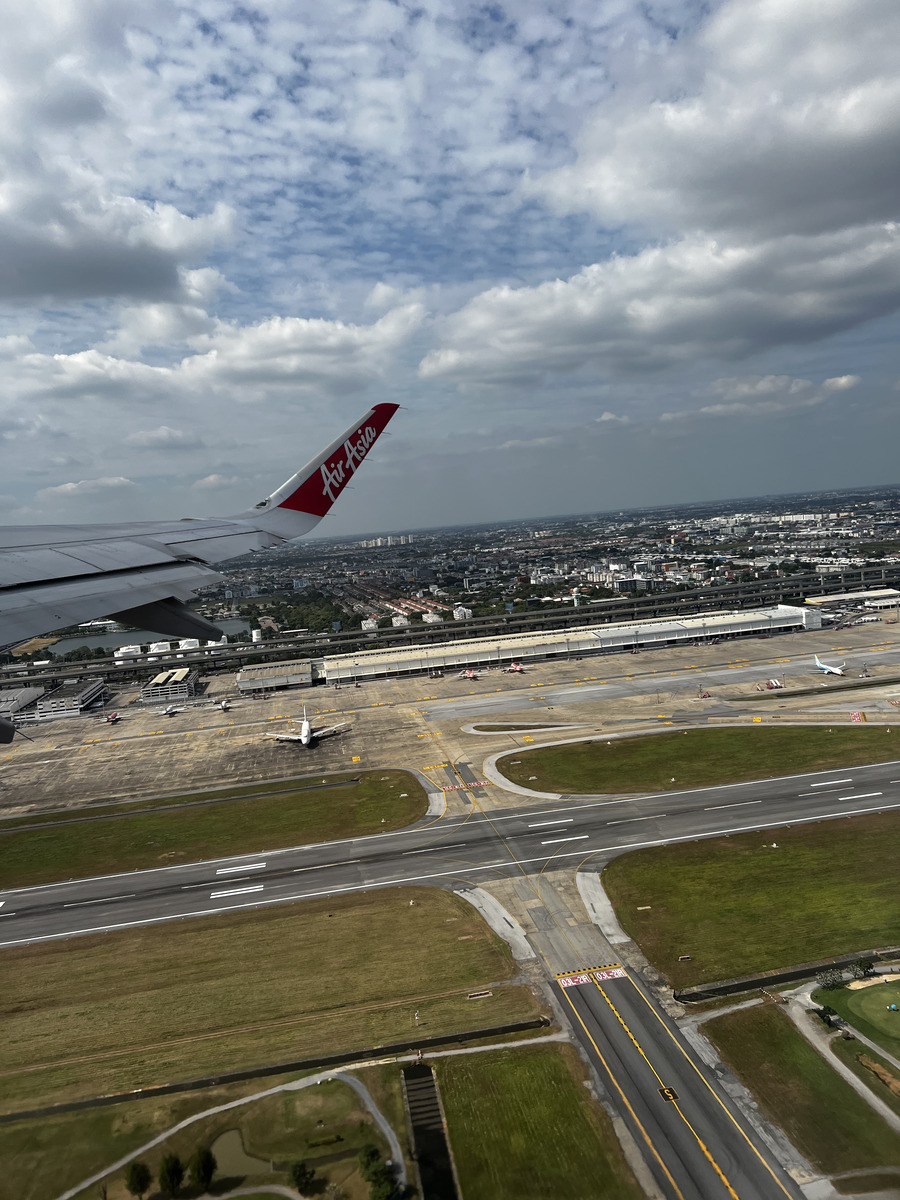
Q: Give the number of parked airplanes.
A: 7